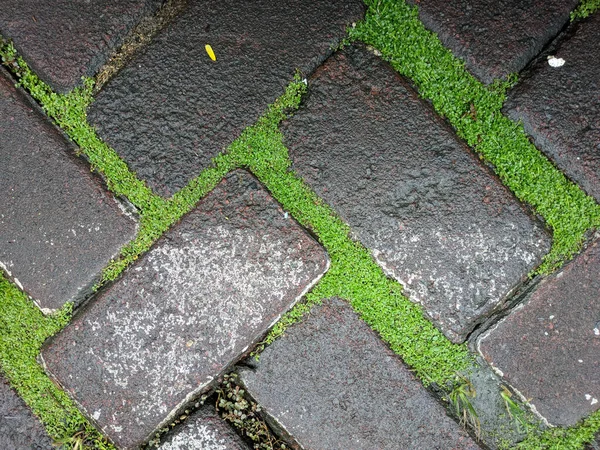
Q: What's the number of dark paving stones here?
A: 11